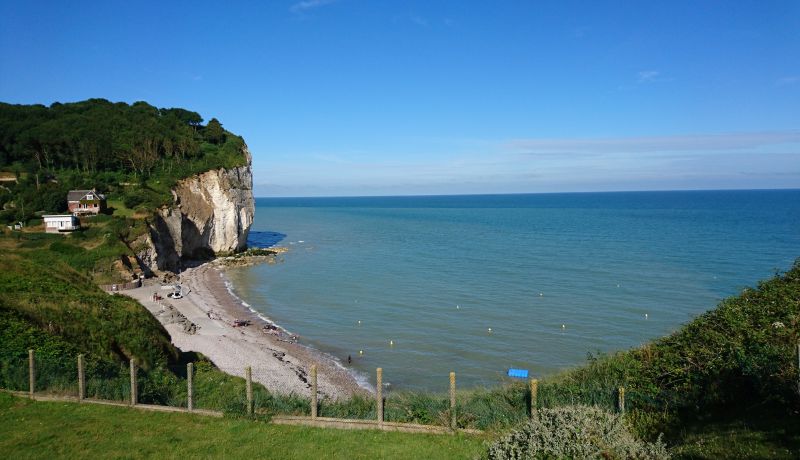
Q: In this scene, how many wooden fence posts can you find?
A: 10